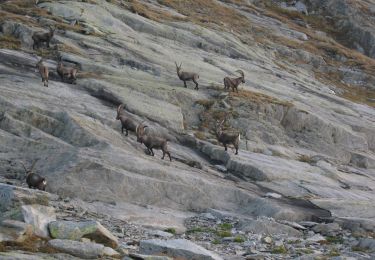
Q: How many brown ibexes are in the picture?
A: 9